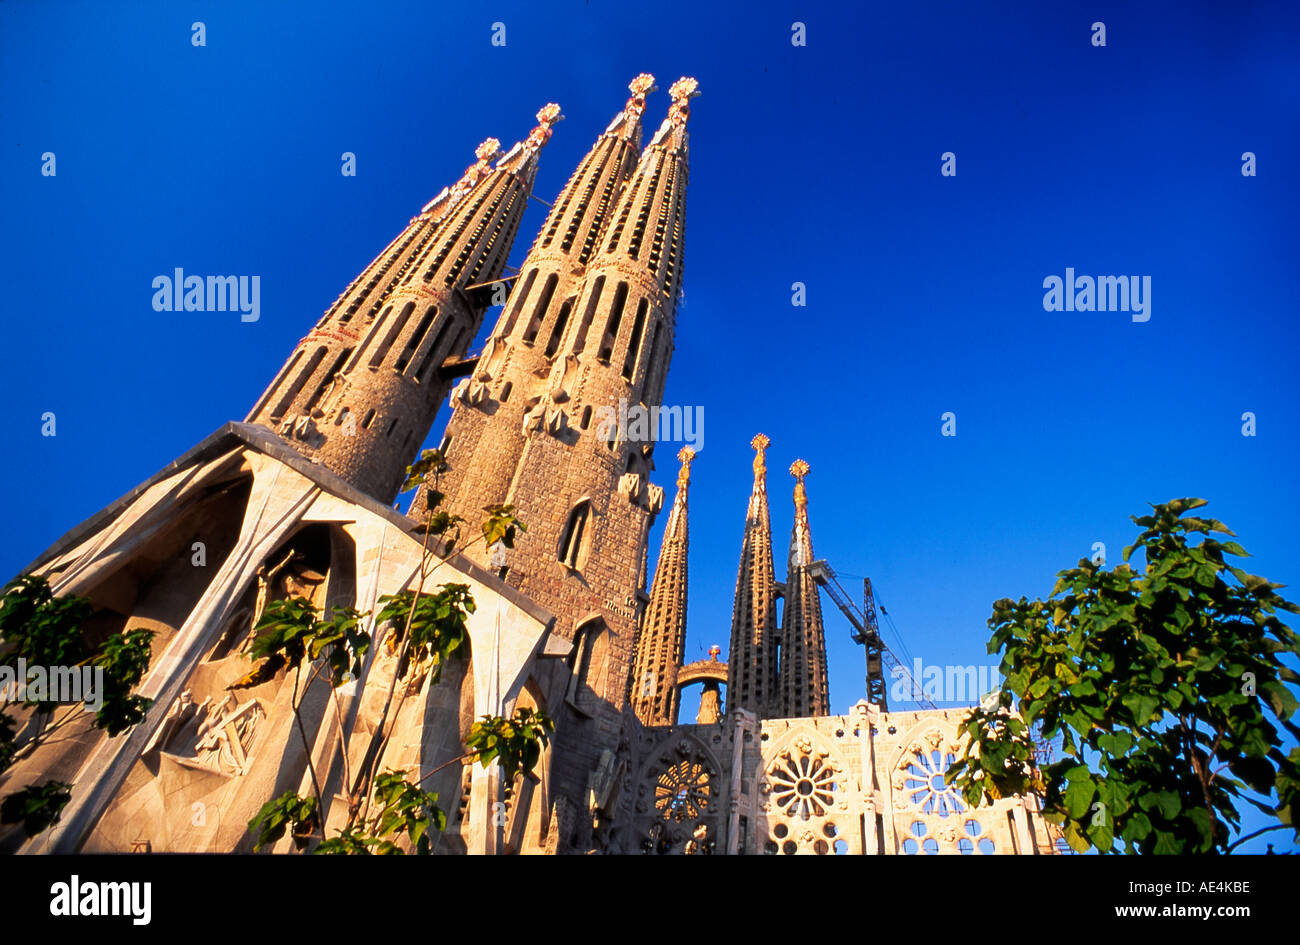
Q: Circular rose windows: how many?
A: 3